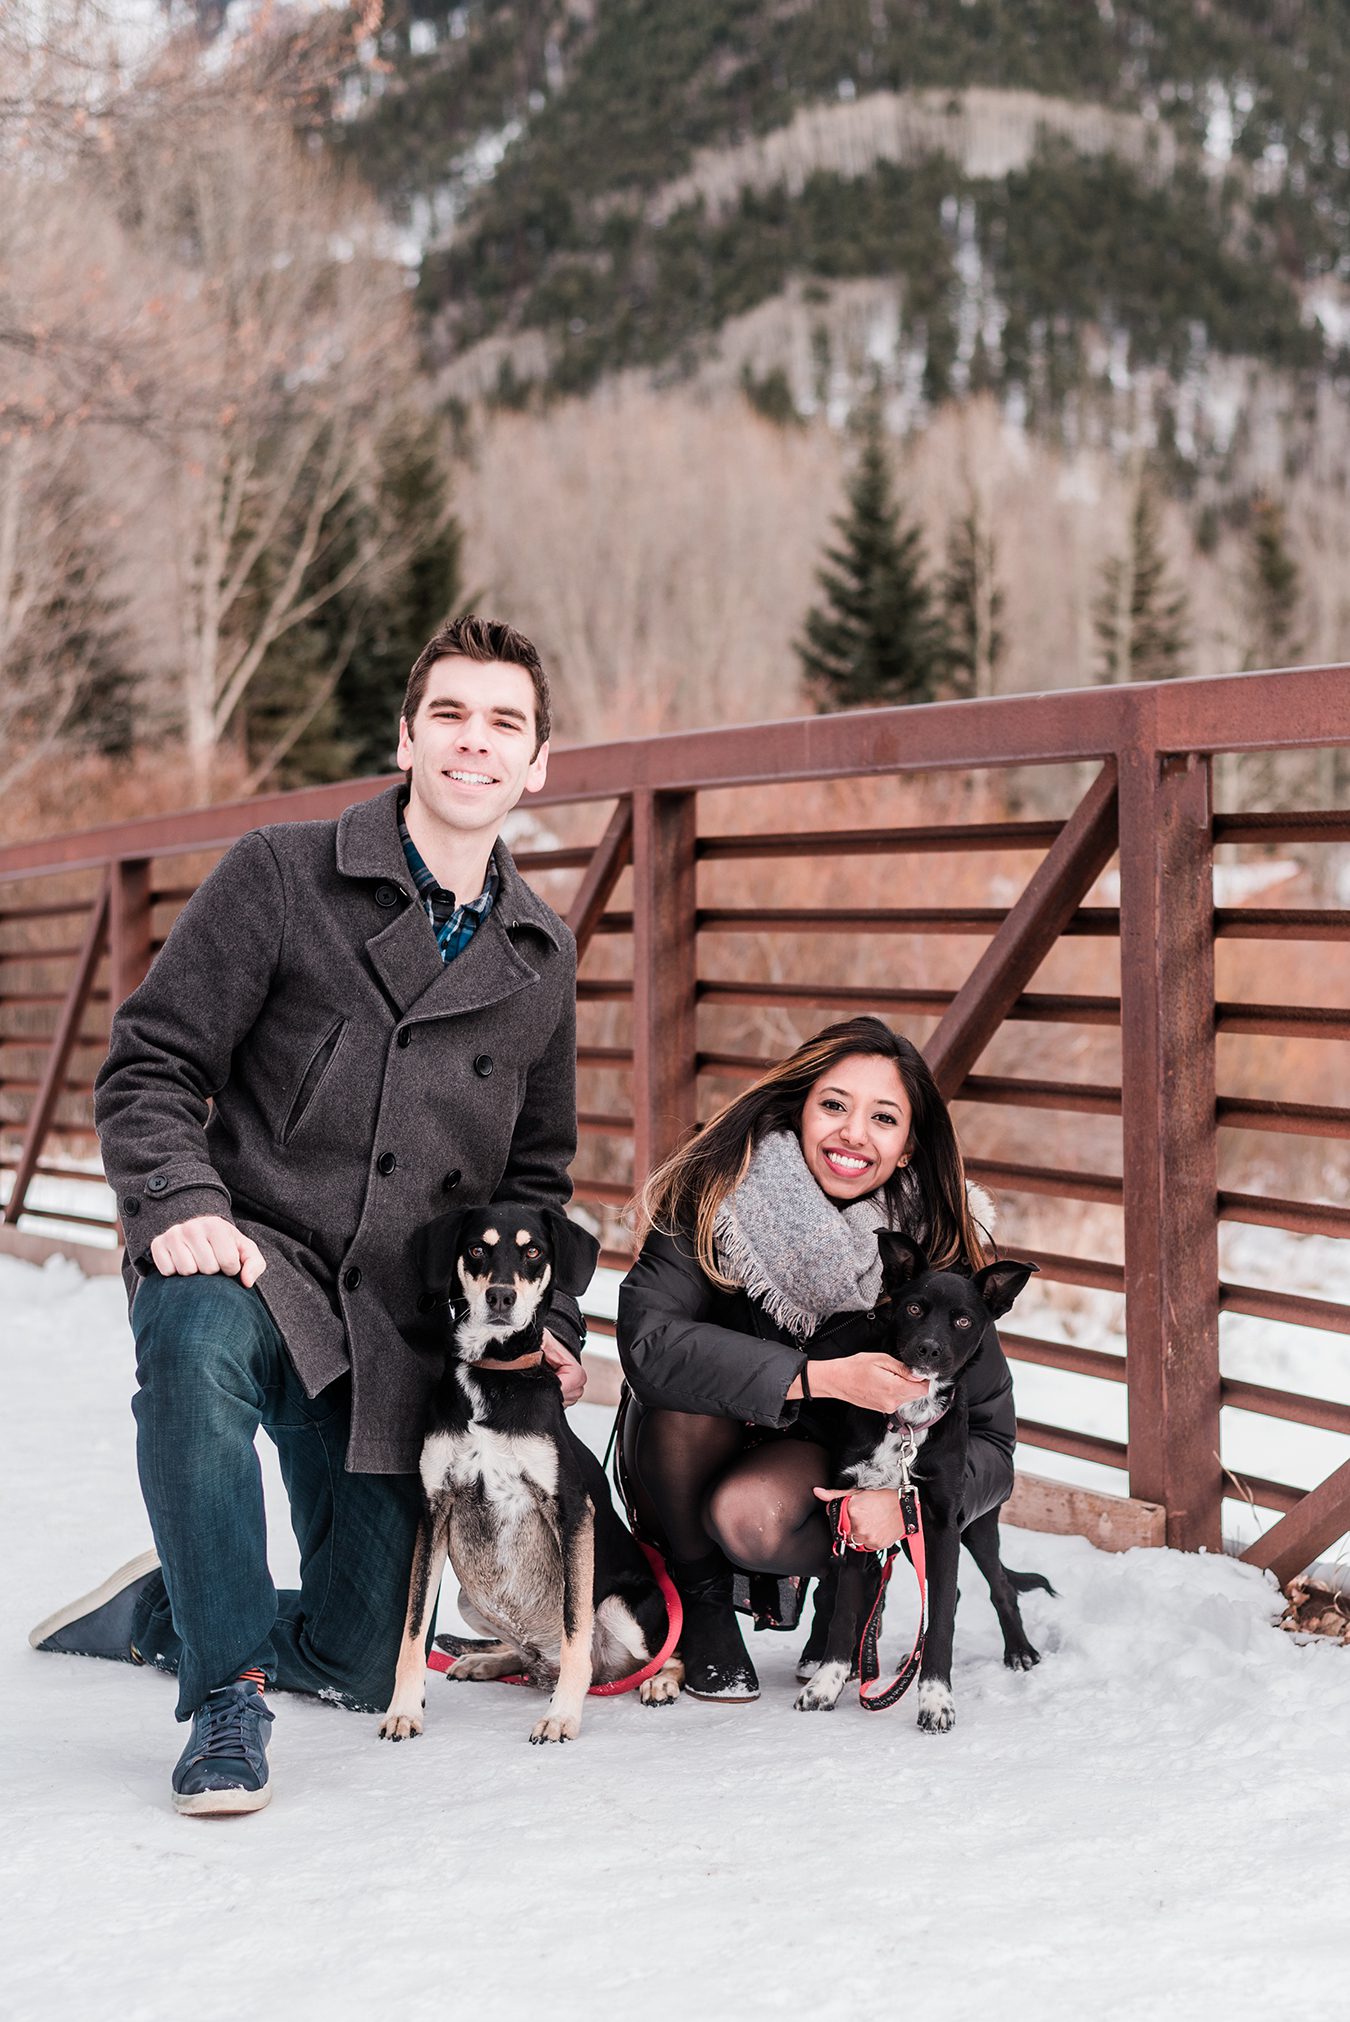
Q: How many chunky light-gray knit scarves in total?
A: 1